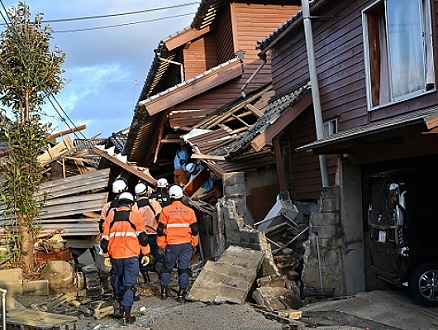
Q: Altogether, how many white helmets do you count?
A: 6